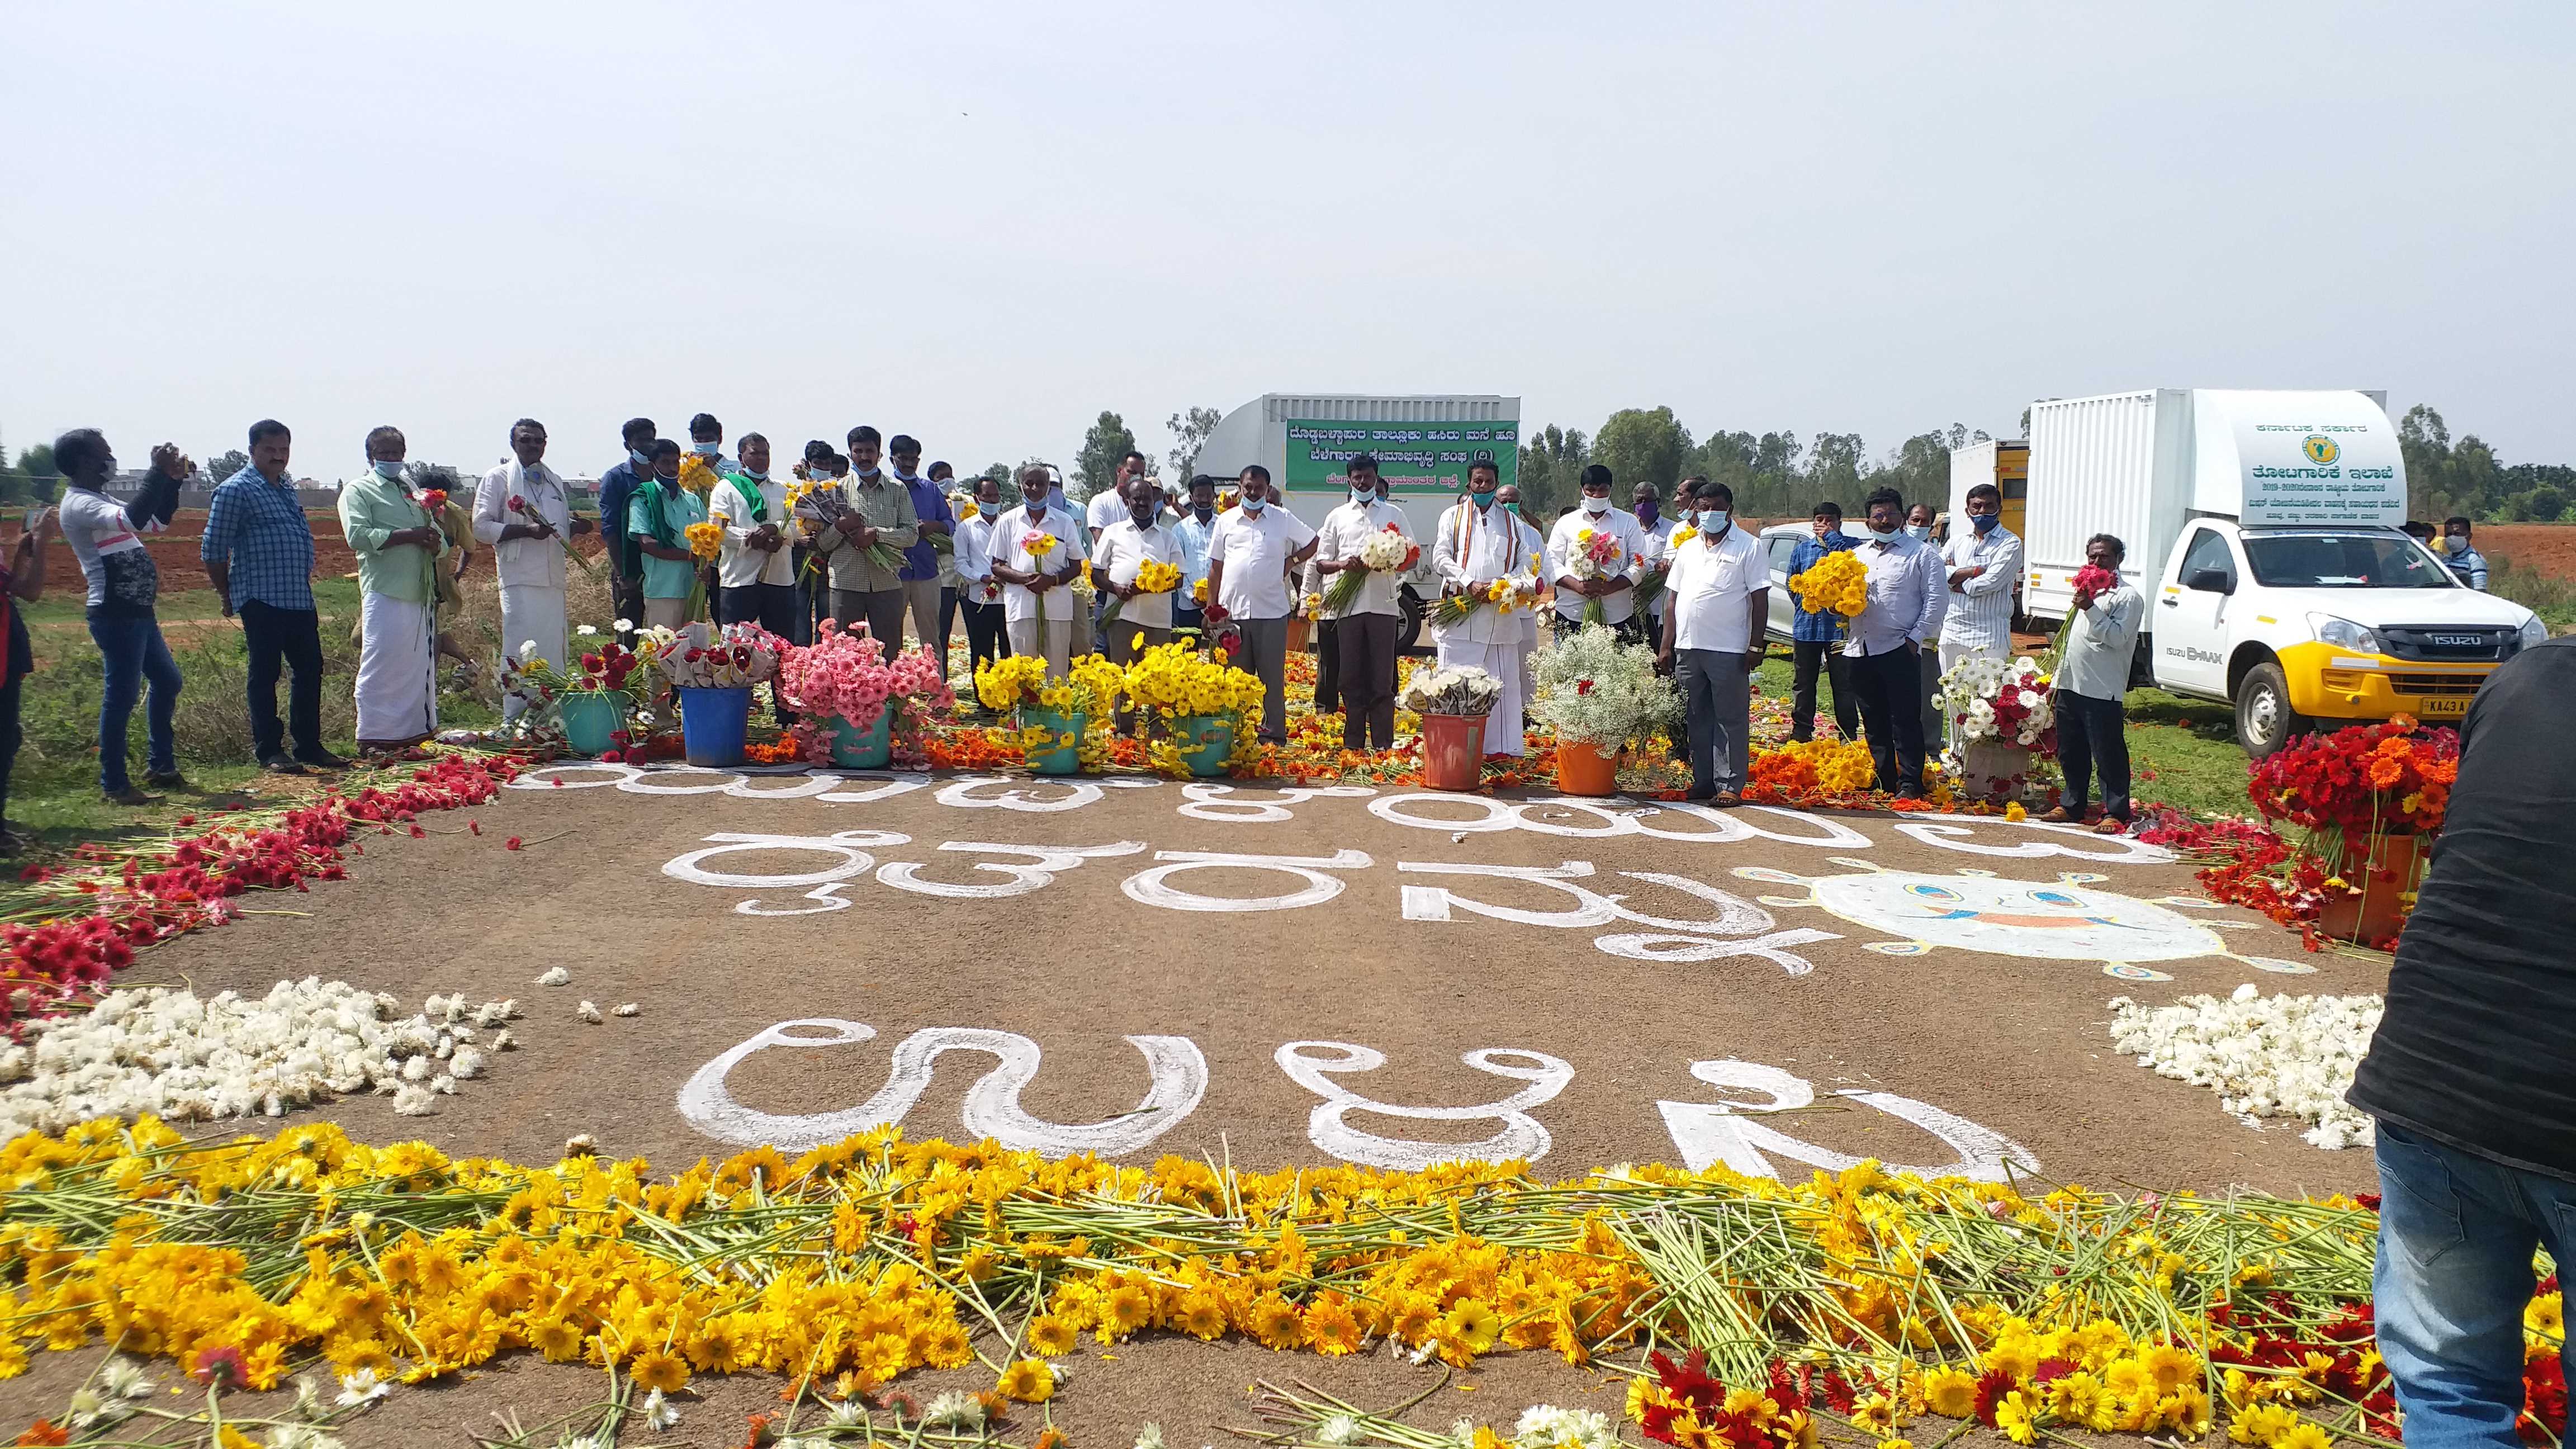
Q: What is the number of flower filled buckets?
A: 9